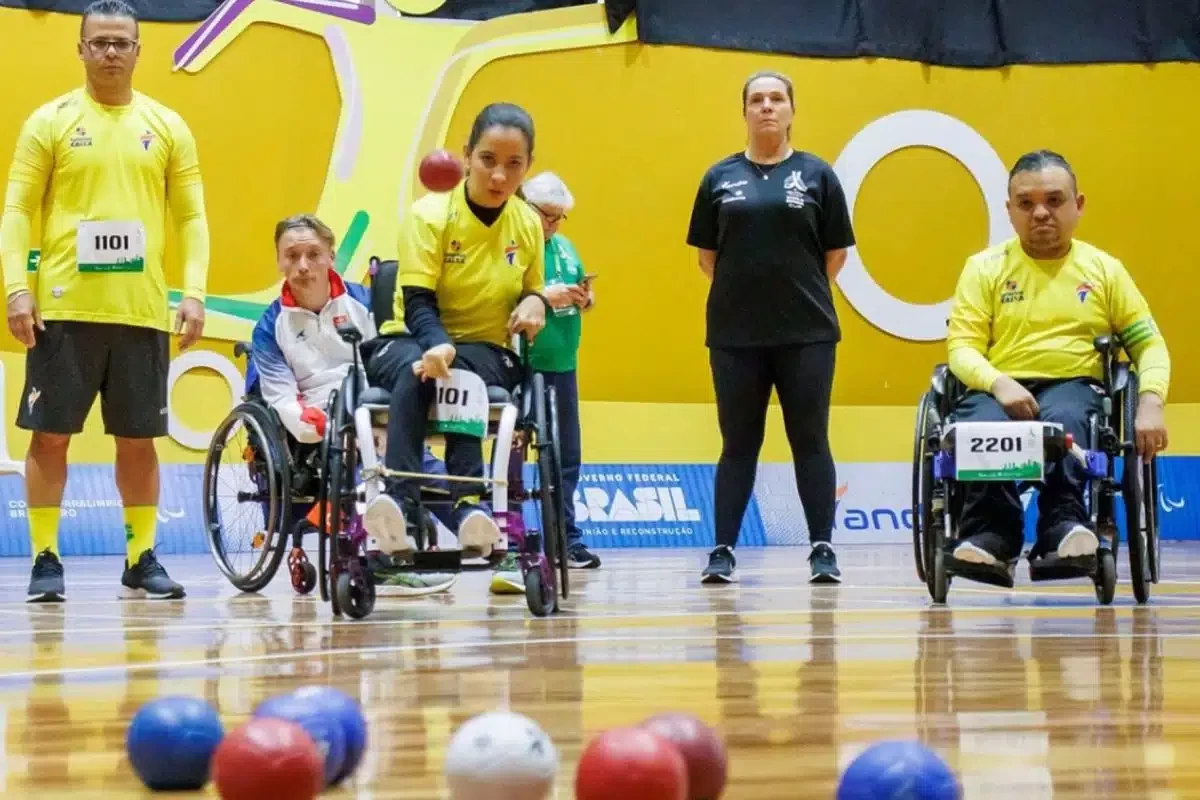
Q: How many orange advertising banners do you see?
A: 0